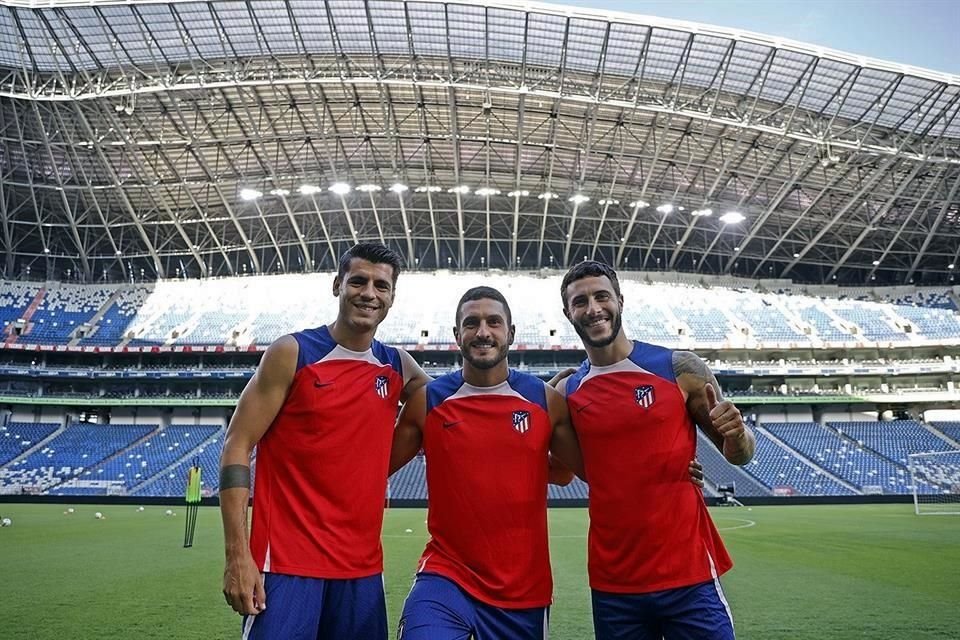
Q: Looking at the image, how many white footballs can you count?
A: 5